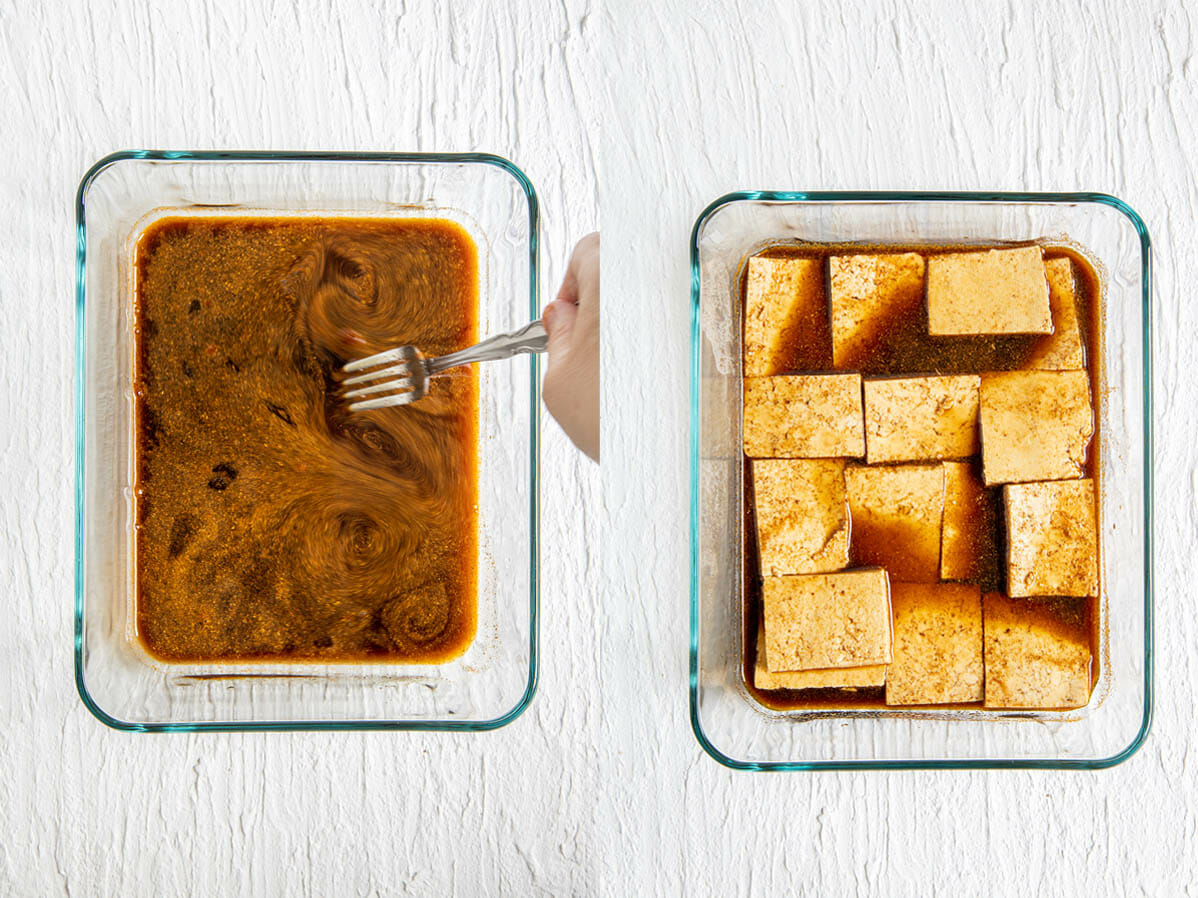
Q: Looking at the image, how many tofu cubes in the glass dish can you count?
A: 15